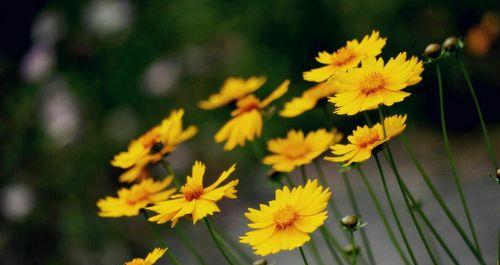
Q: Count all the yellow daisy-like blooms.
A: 12